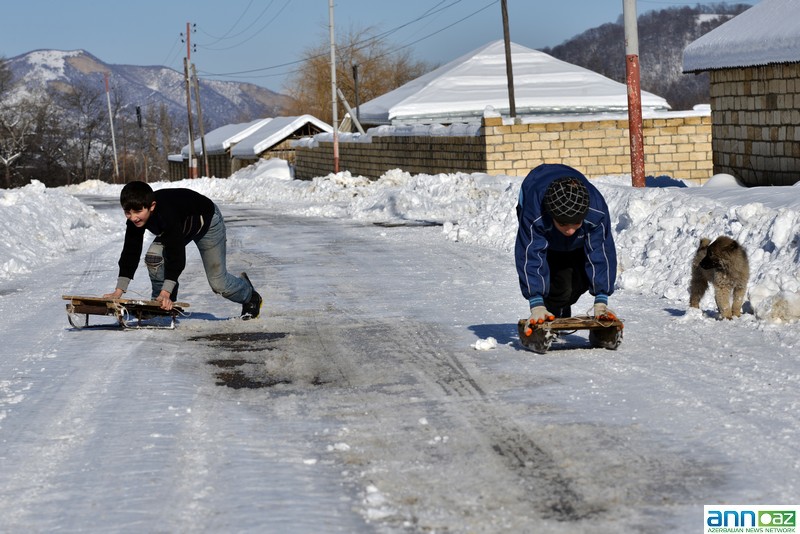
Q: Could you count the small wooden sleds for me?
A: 2